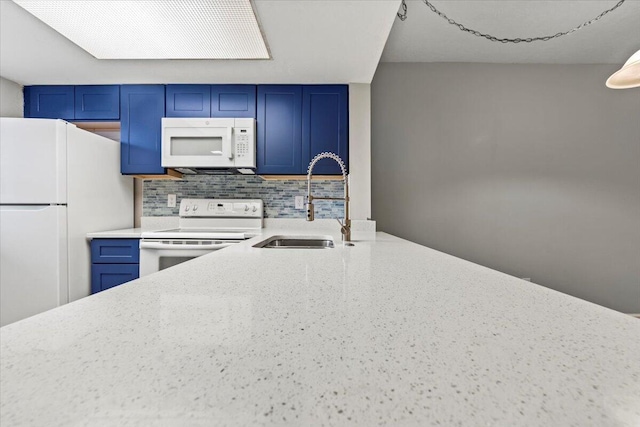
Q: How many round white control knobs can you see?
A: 4